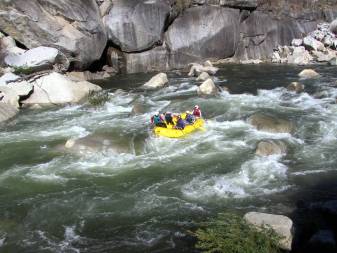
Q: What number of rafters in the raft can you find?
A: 5